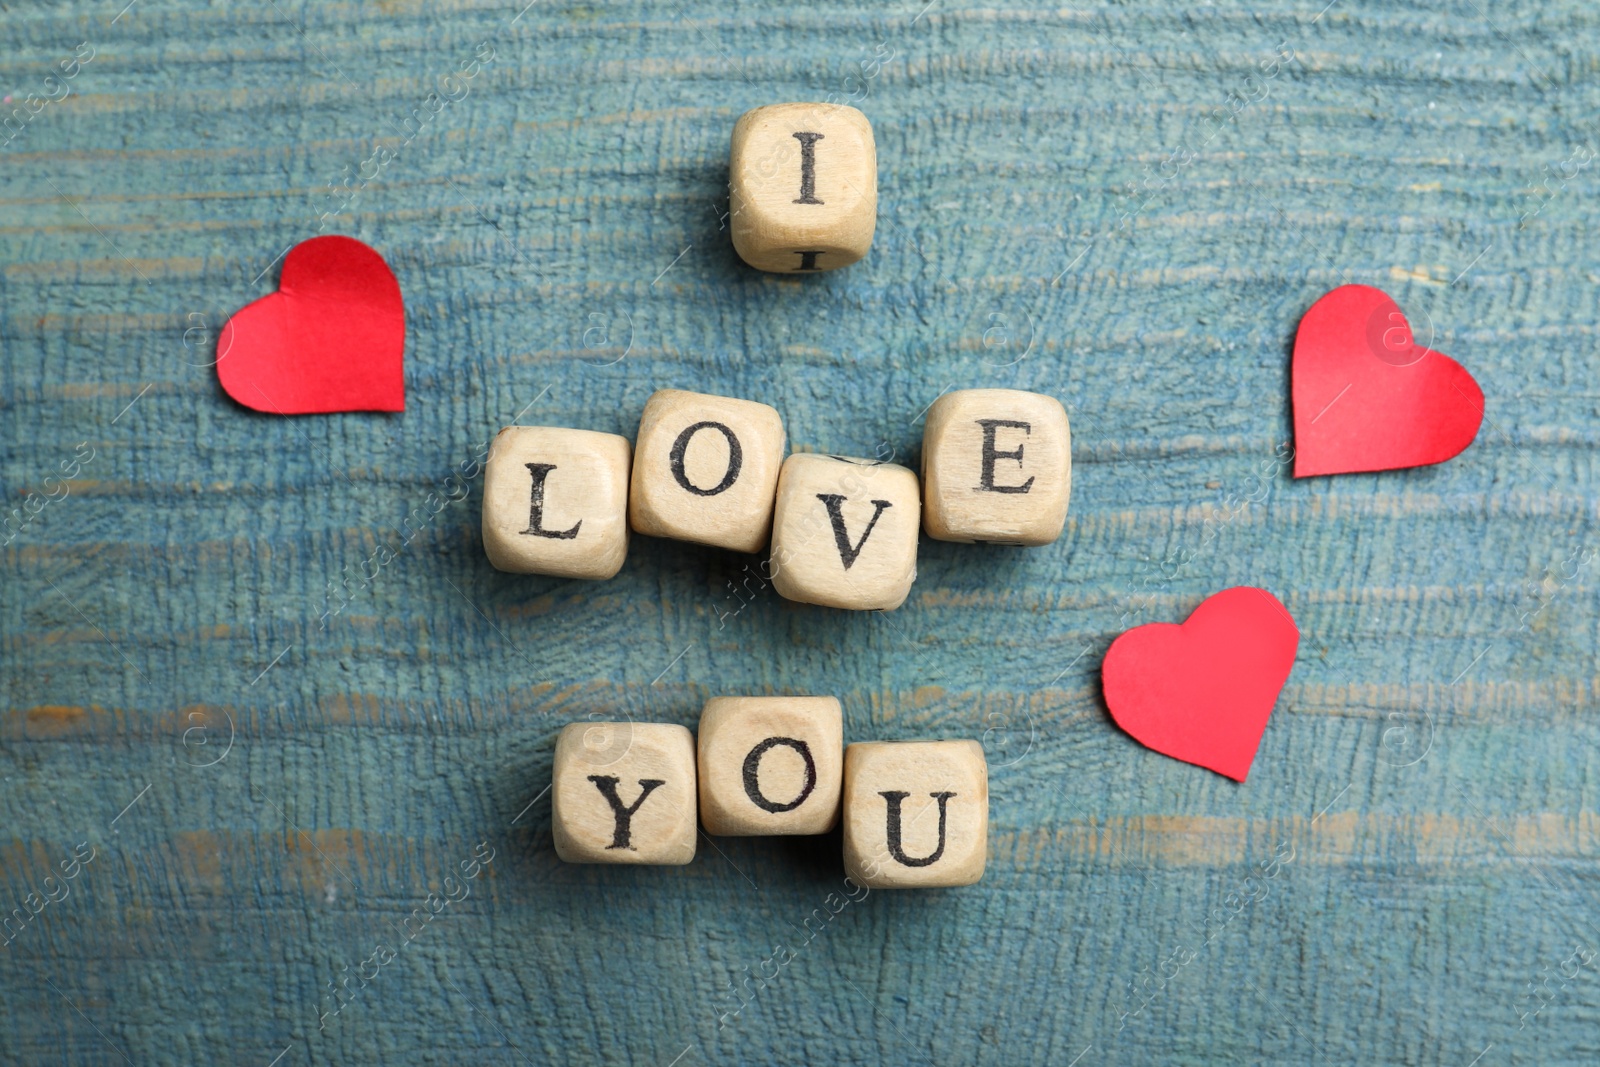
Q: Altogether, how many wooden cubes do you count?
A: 8